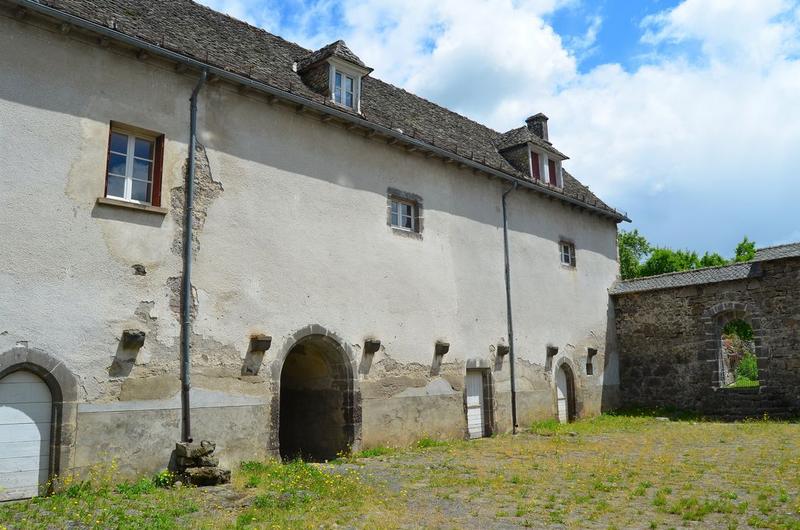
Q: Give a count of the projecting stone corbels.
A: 7